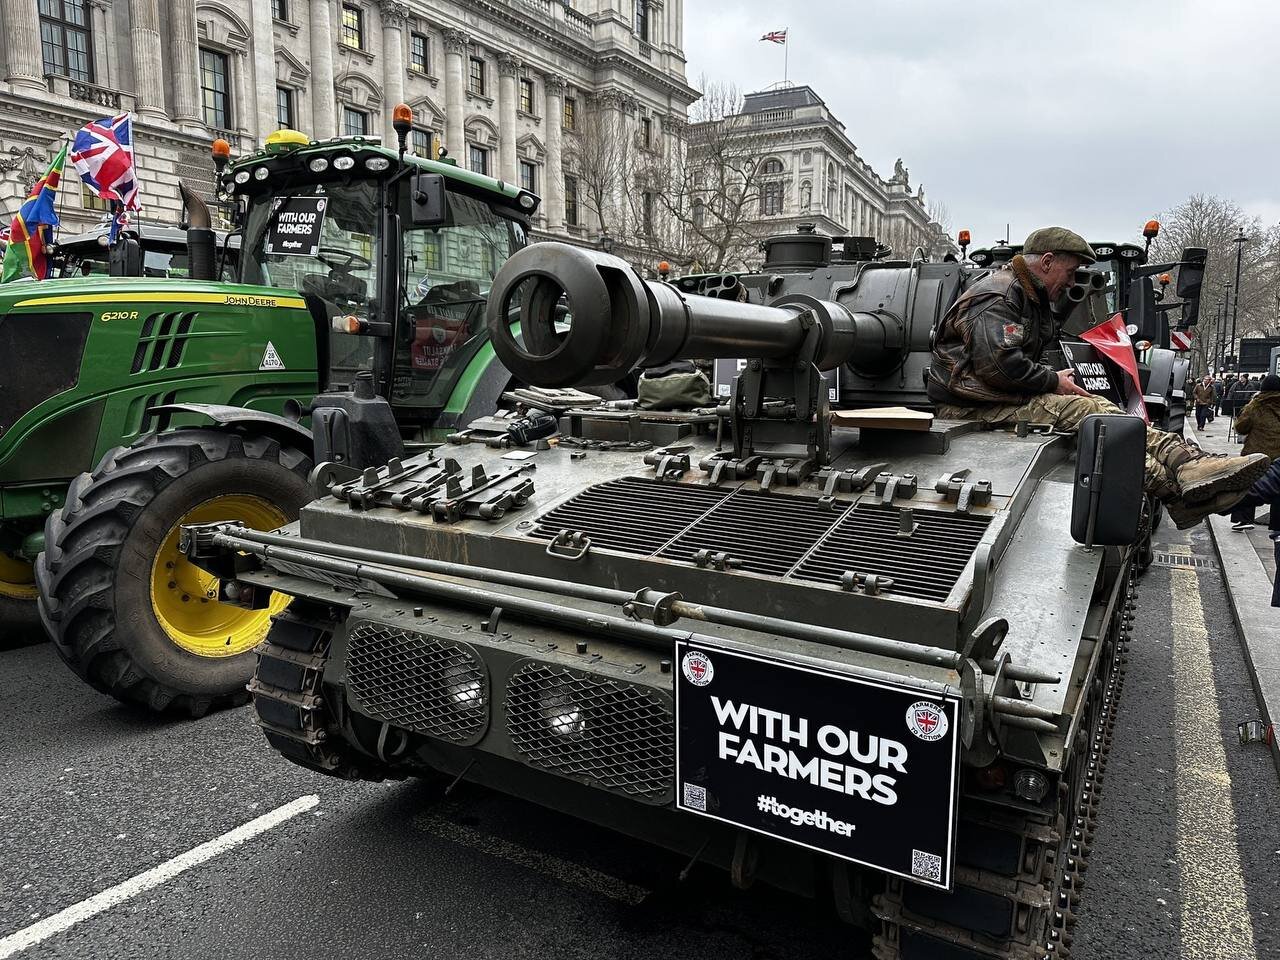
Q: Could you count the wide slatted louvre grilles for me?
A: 3